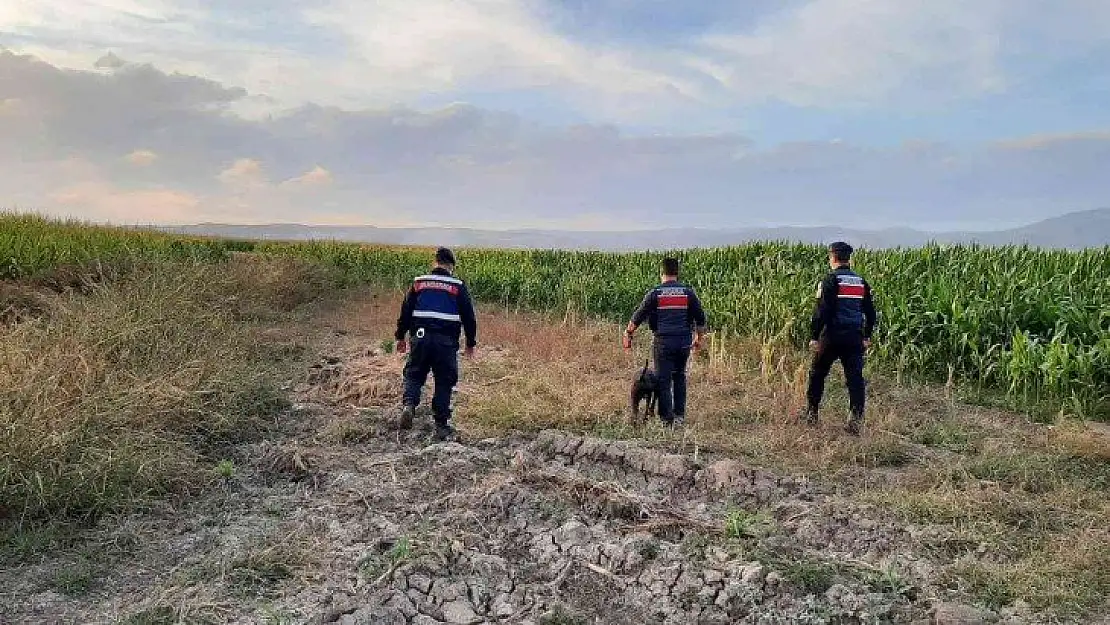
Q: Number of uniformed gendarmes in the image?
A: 3